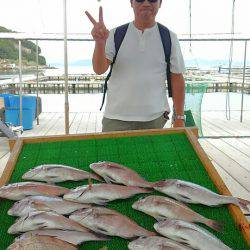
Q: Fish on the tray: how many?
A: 13